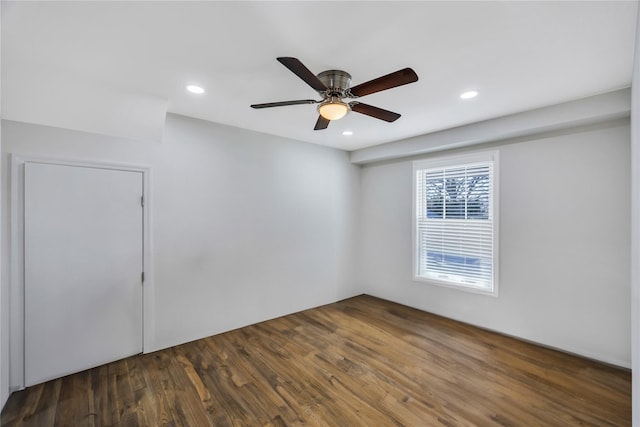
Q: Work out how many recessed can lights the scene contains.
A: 3